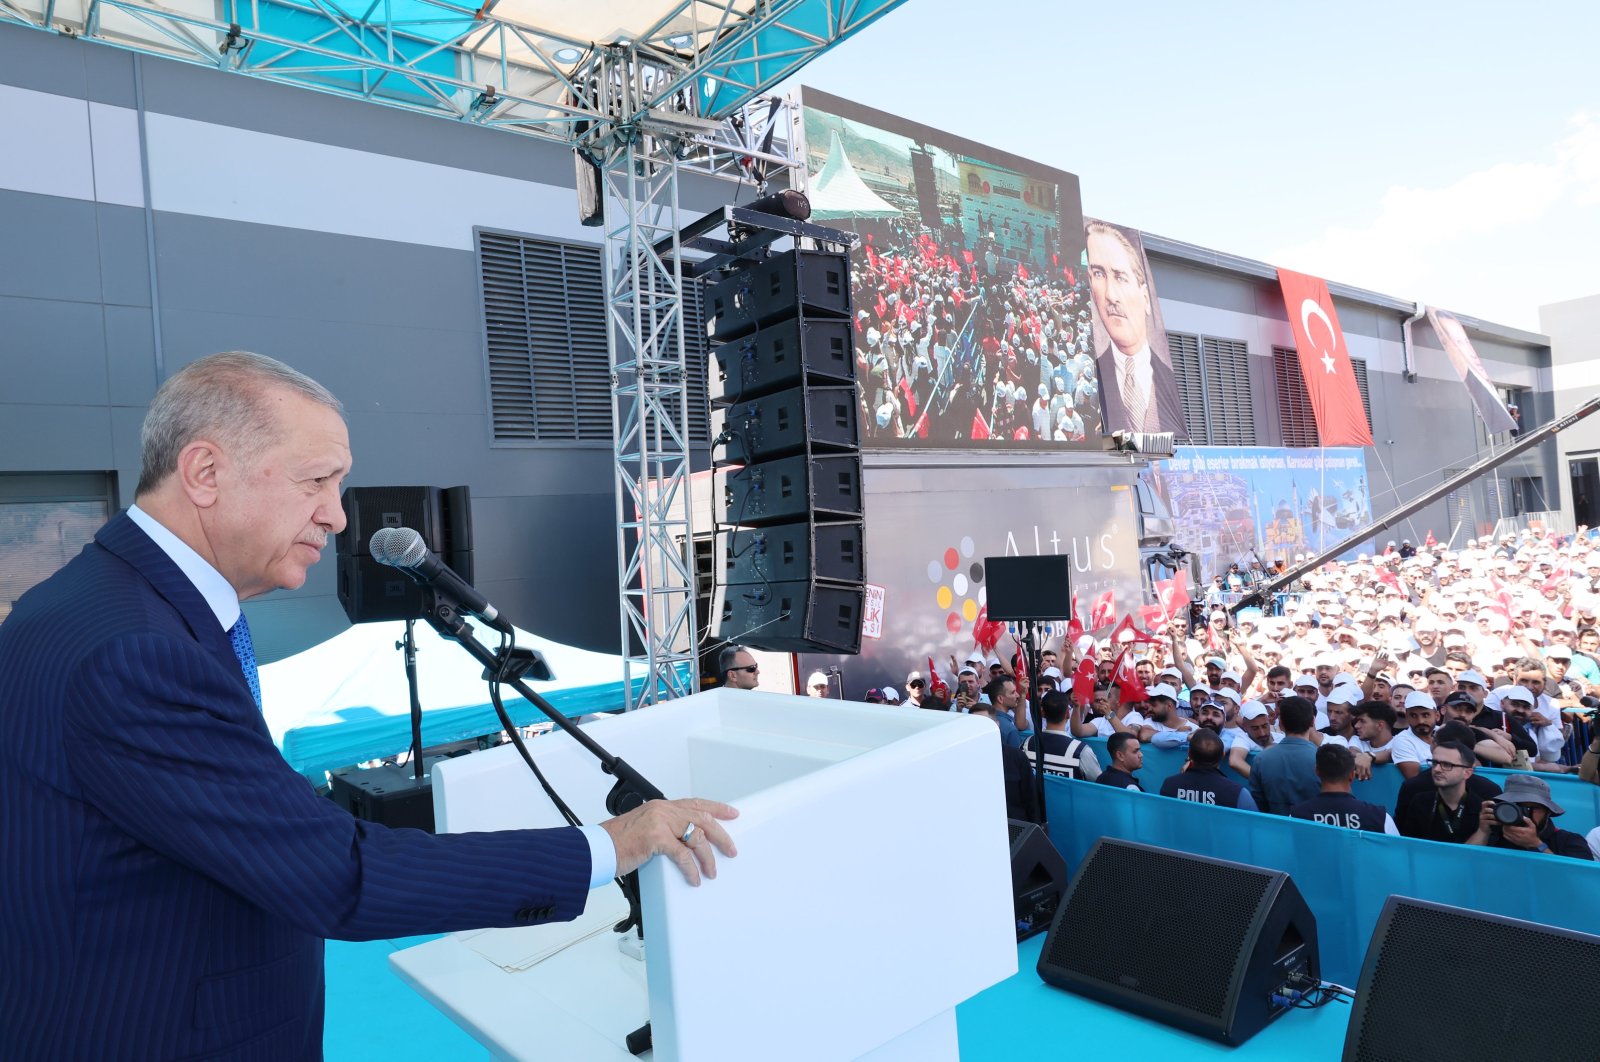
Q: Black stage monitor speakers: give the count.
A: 3